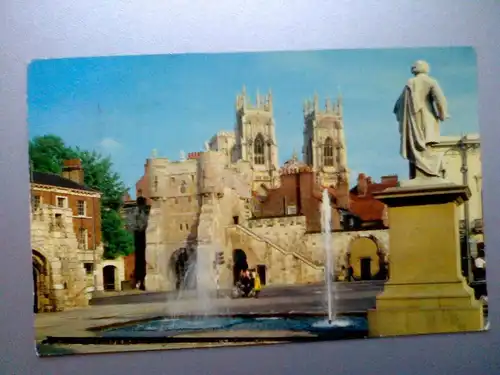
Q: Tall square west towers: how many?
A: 2